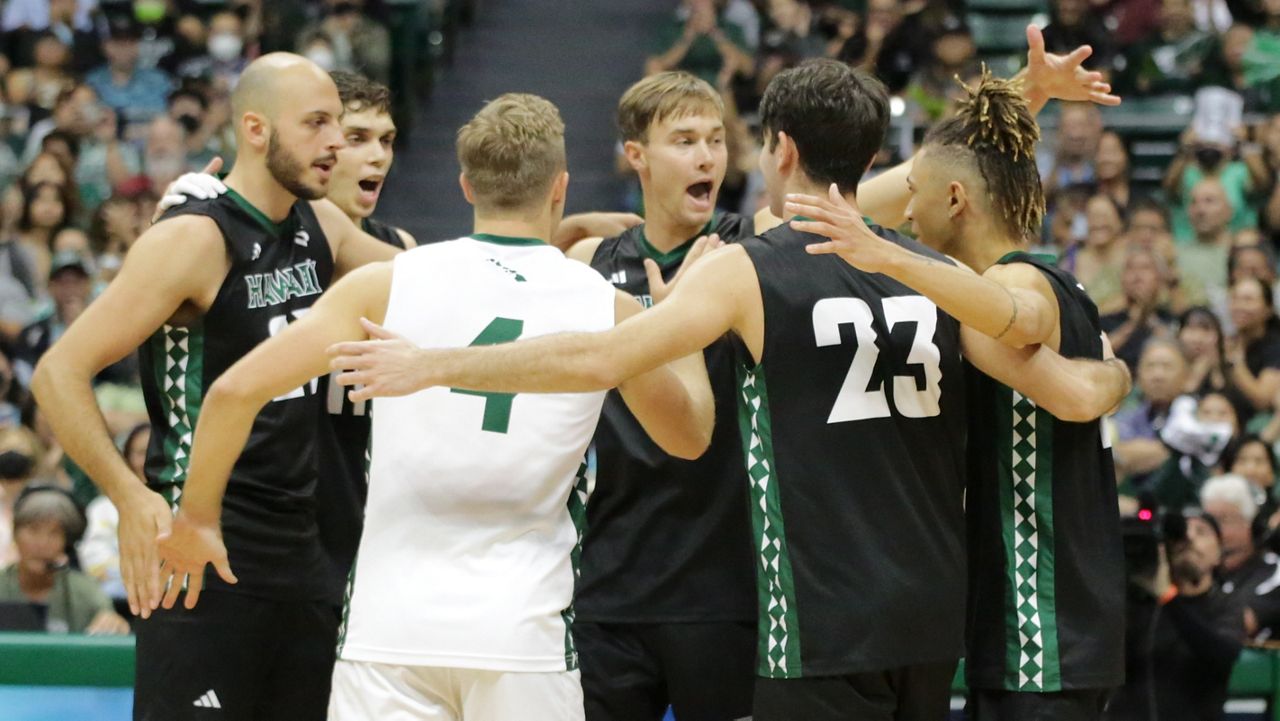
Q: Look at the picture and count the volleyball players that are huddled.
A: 6